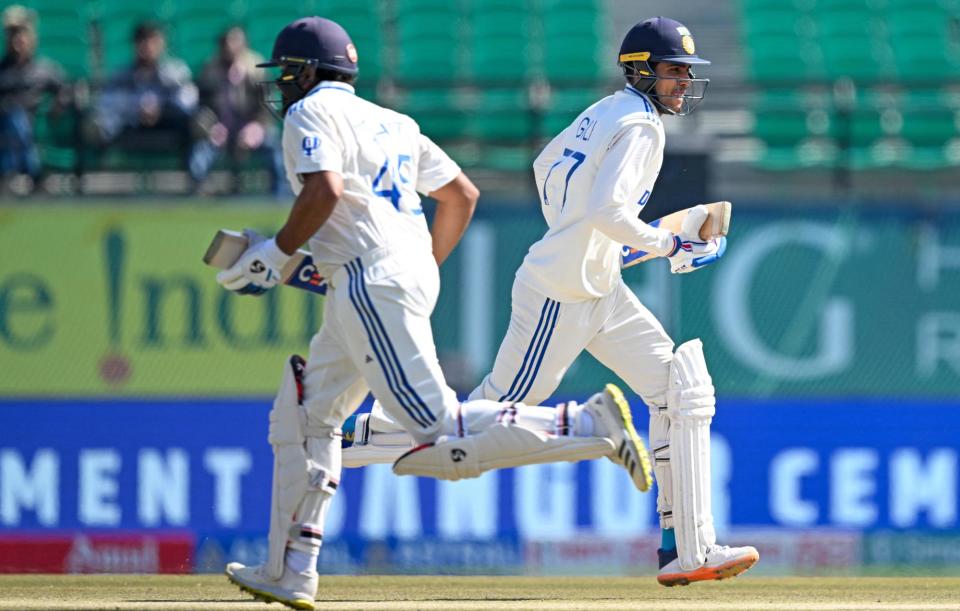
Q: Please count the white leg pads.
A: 4